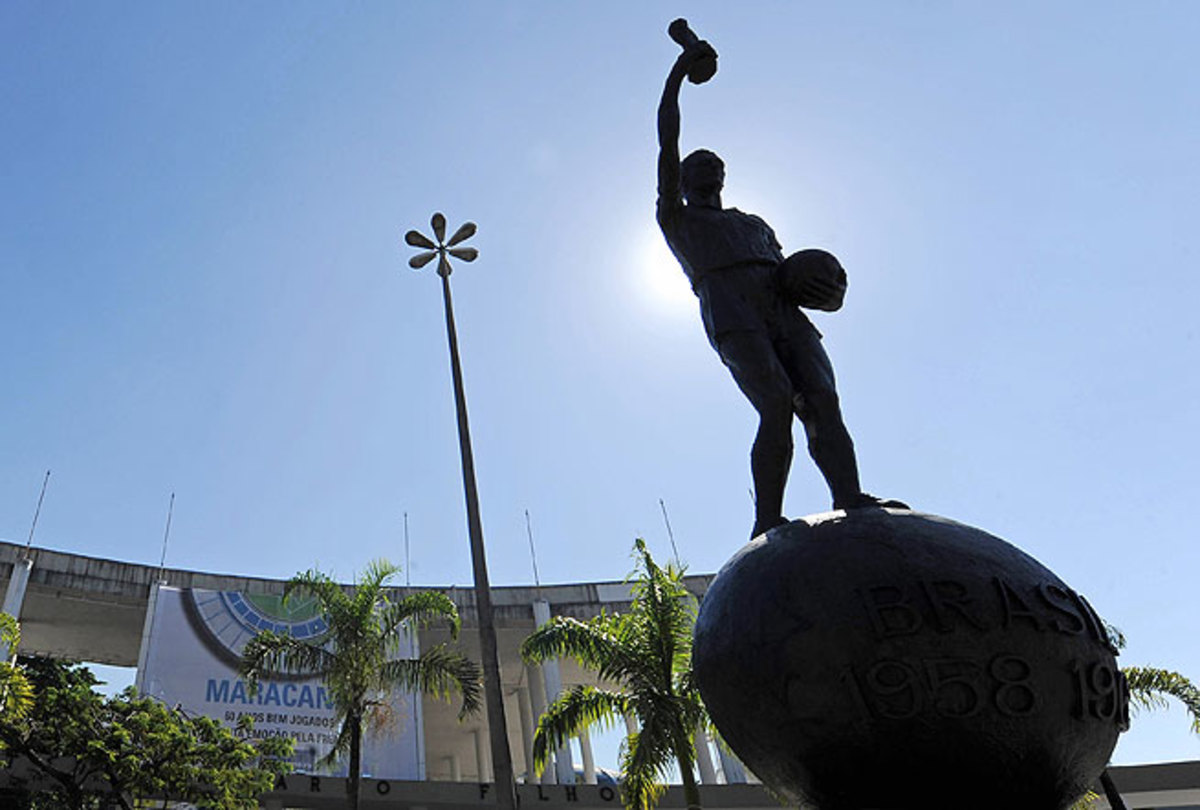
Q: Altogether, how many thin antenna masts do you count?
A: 5